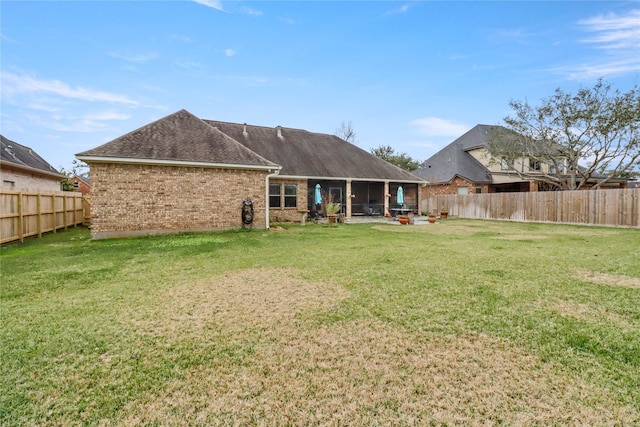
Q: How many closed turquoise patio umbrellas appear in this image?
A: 2